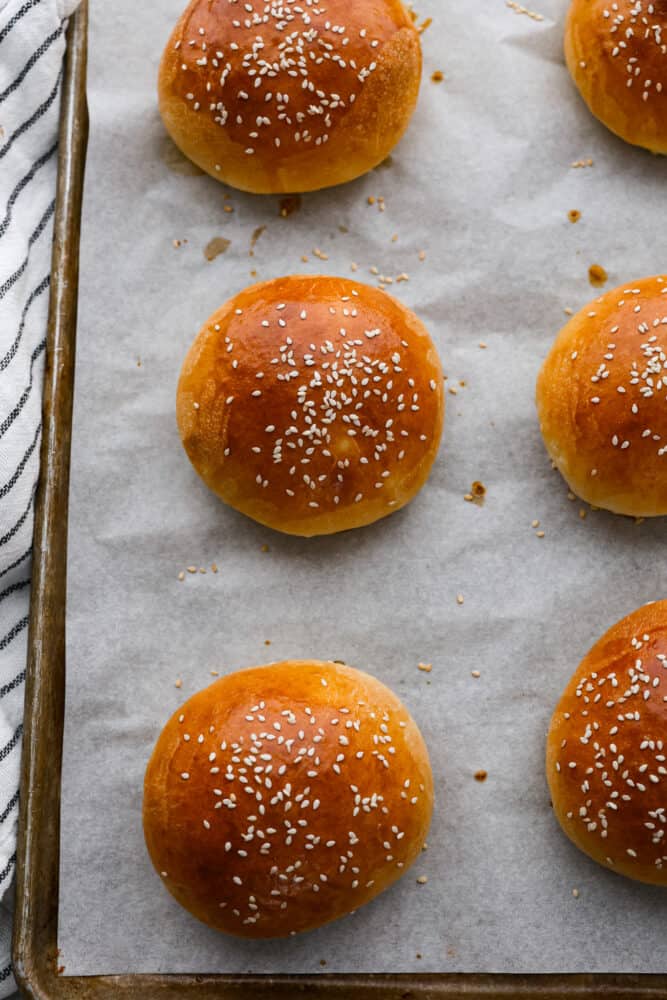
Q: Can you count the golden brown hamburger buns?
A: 6